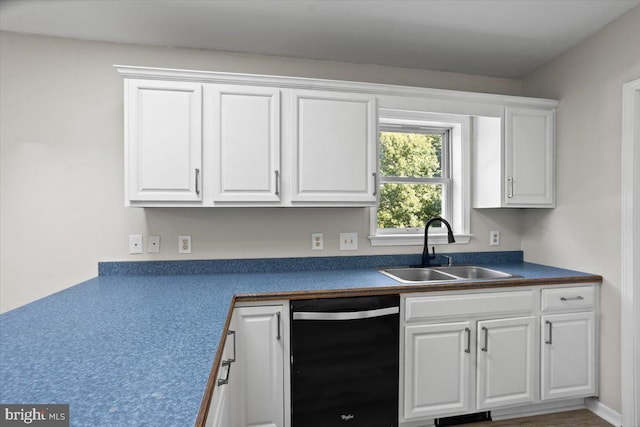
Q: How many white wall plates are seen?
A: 6